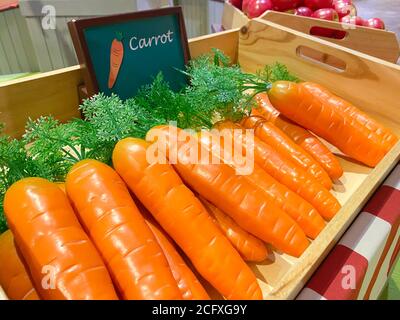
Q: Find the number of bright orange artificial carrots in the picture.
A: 12